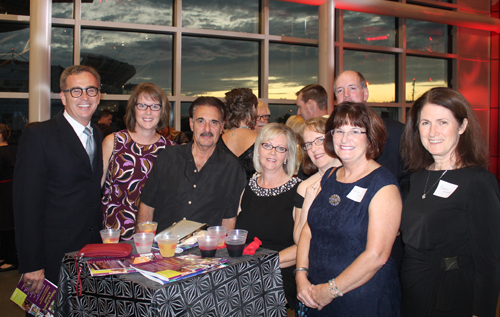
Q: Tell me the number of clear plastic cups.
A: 8